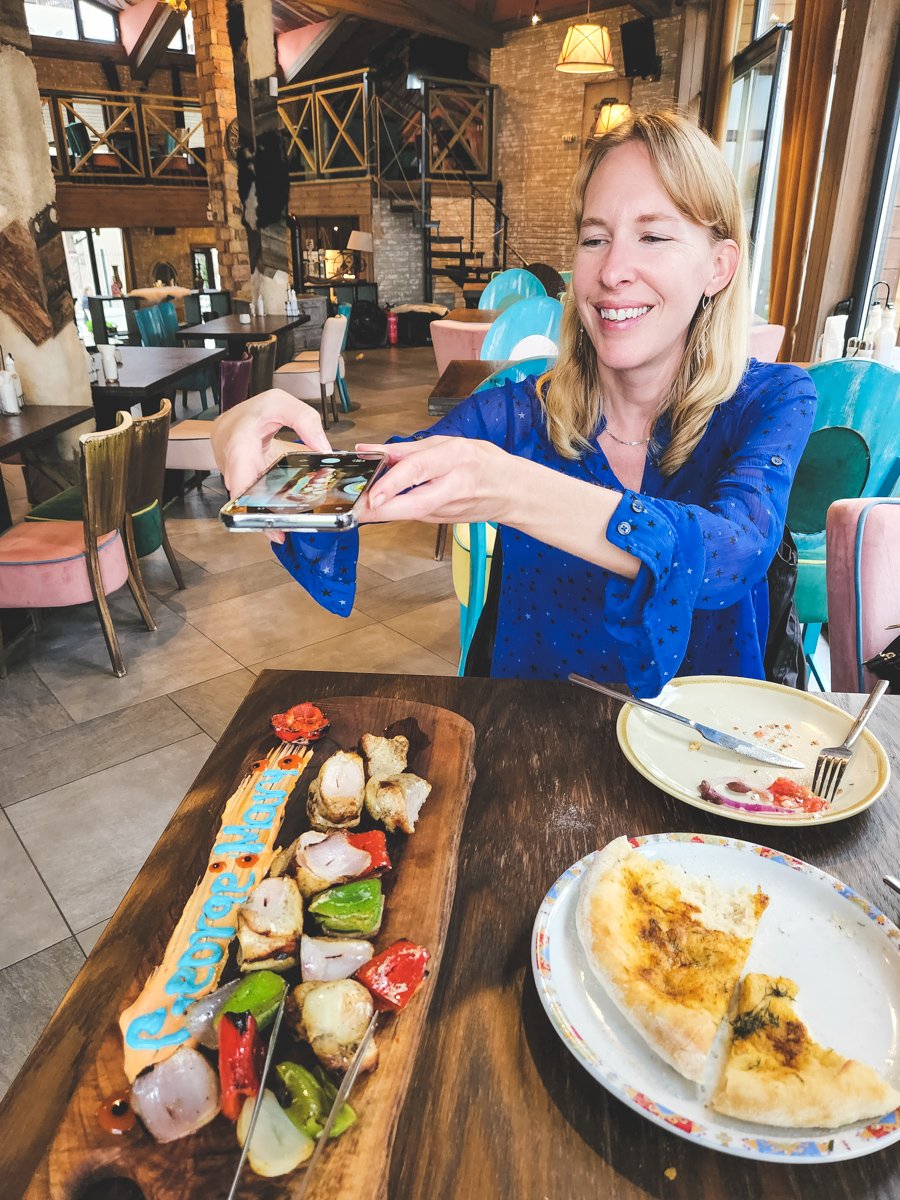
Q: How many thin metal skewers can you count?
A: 2